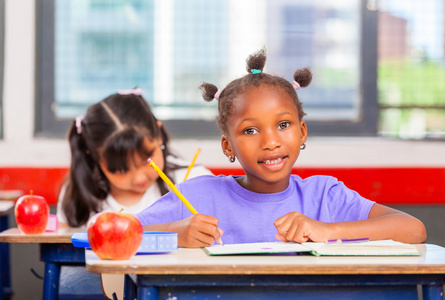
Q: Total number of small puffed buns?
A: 3